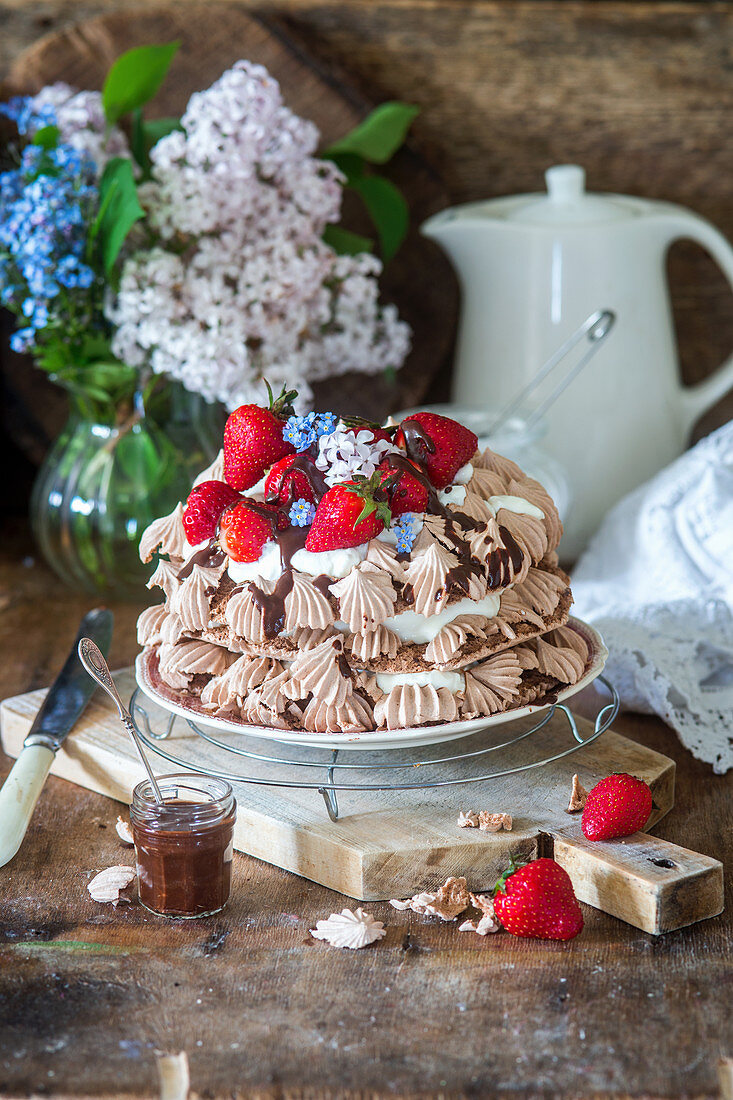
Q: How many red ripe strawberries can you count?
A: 10